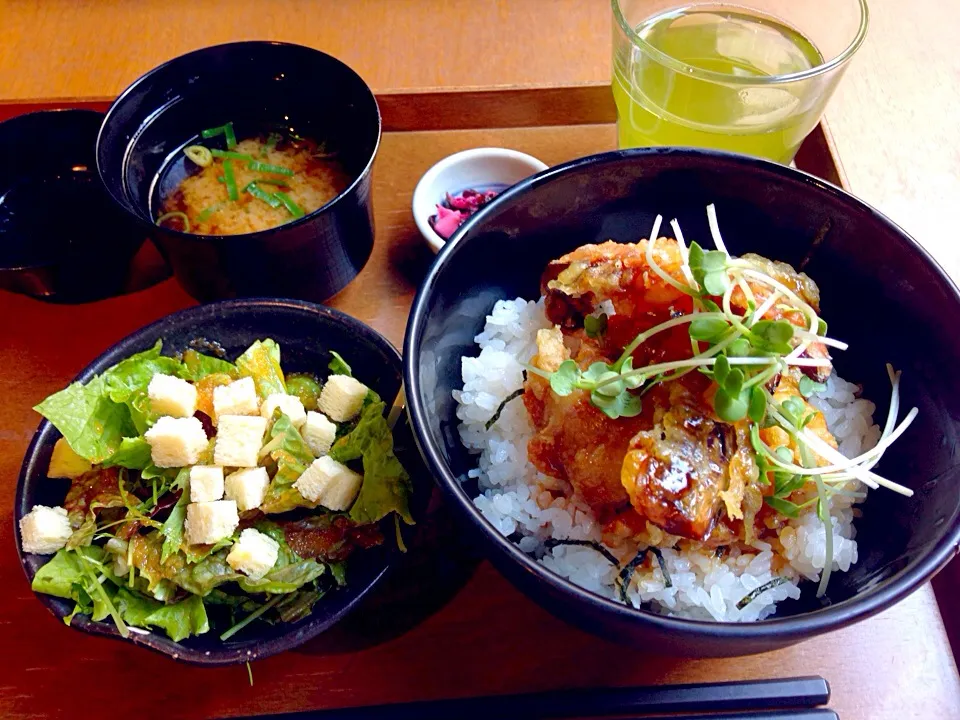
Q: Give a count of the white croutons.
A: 14